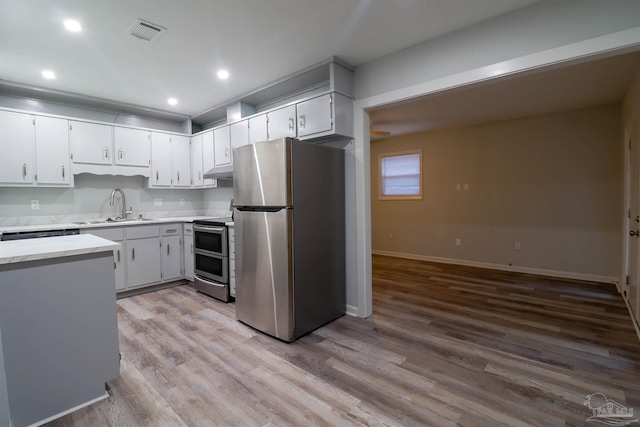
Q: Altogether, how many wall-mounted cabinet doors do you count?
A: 13